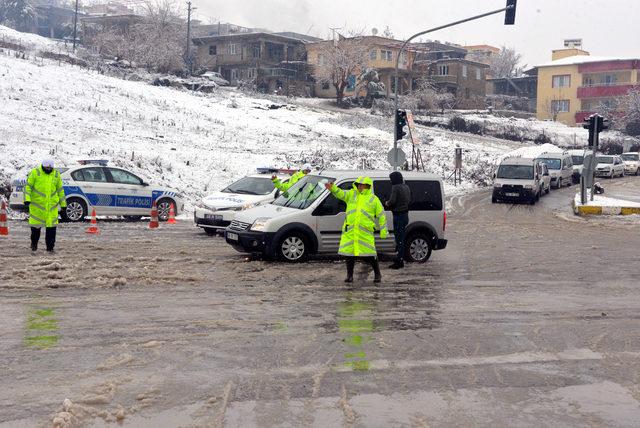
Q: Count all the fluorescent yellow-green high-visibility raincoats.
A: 3